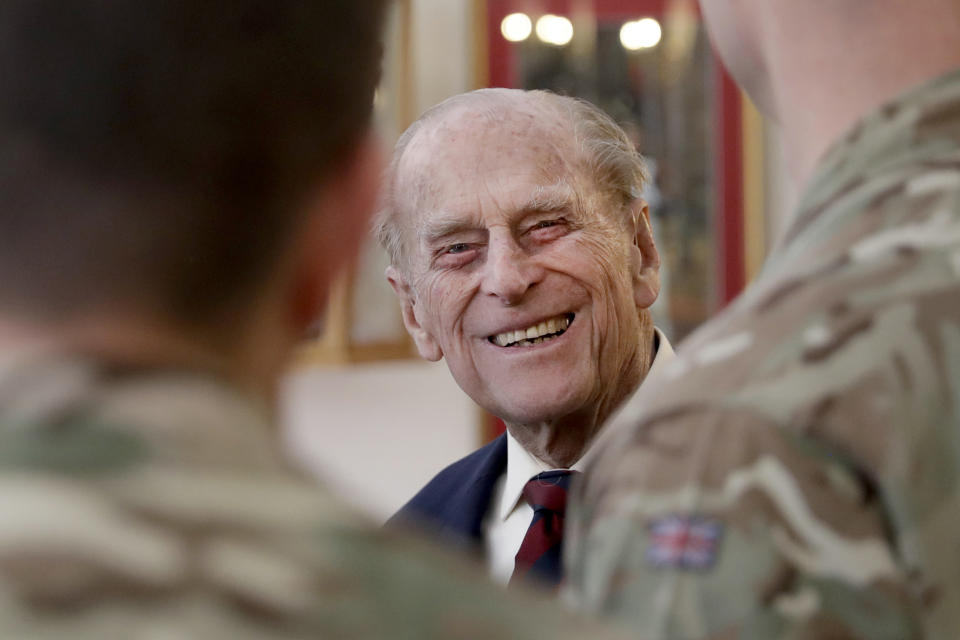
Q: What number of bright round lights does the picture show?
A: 3